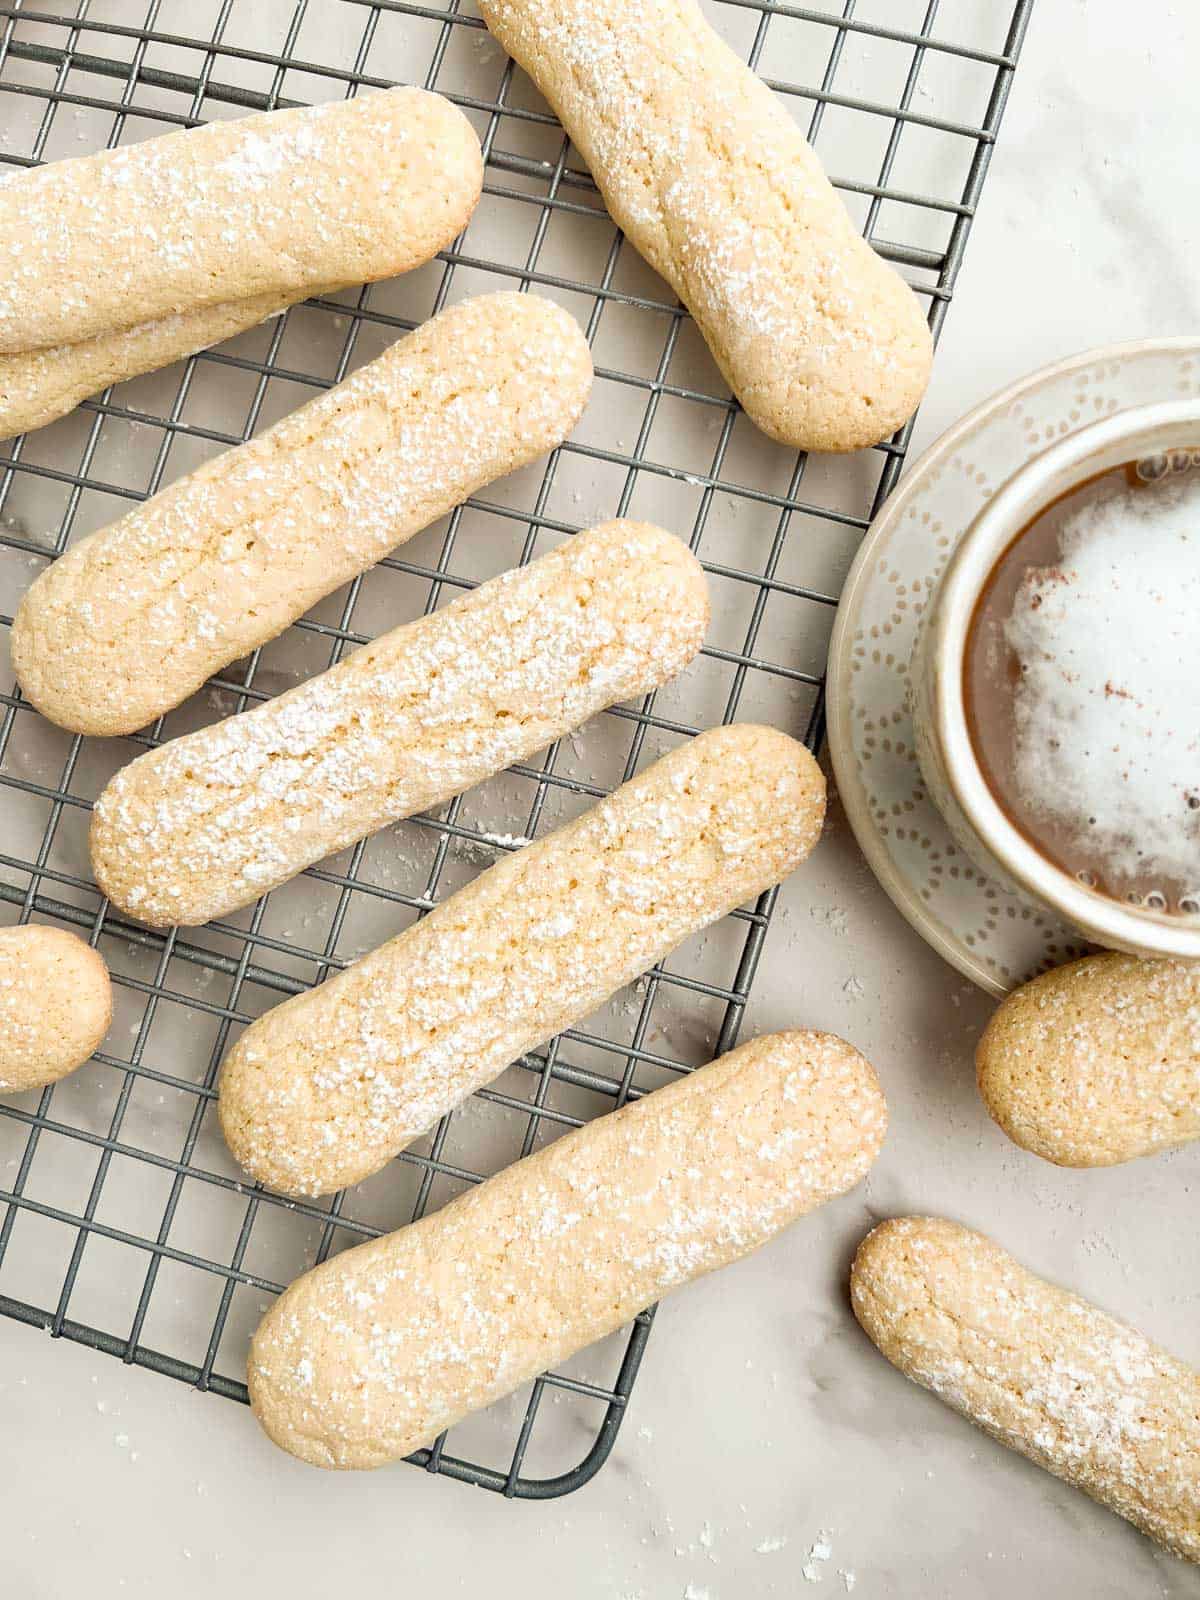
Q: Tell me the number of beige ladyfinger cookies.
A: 10